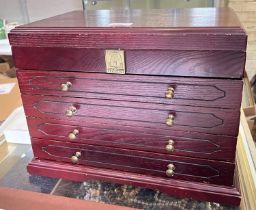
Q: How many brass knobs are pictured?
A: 8